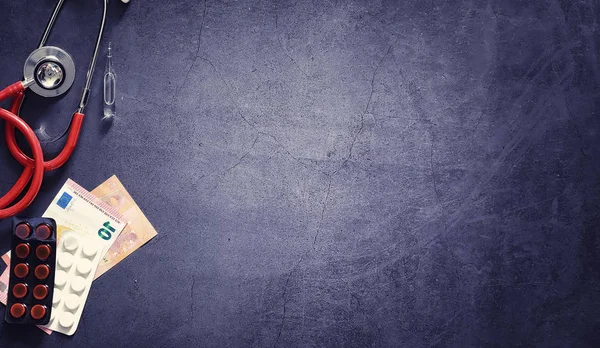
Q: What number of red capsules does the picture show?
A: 10